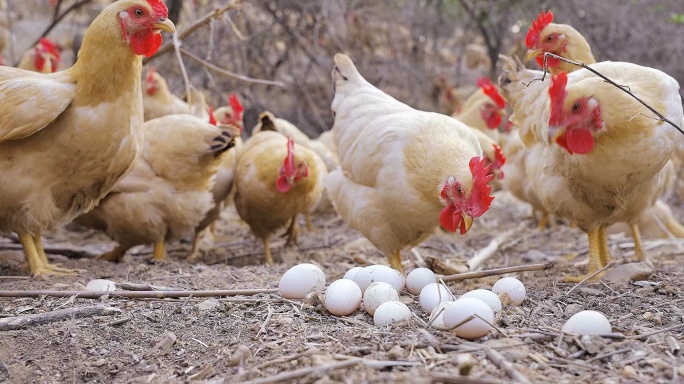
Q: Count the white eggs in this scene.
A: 14